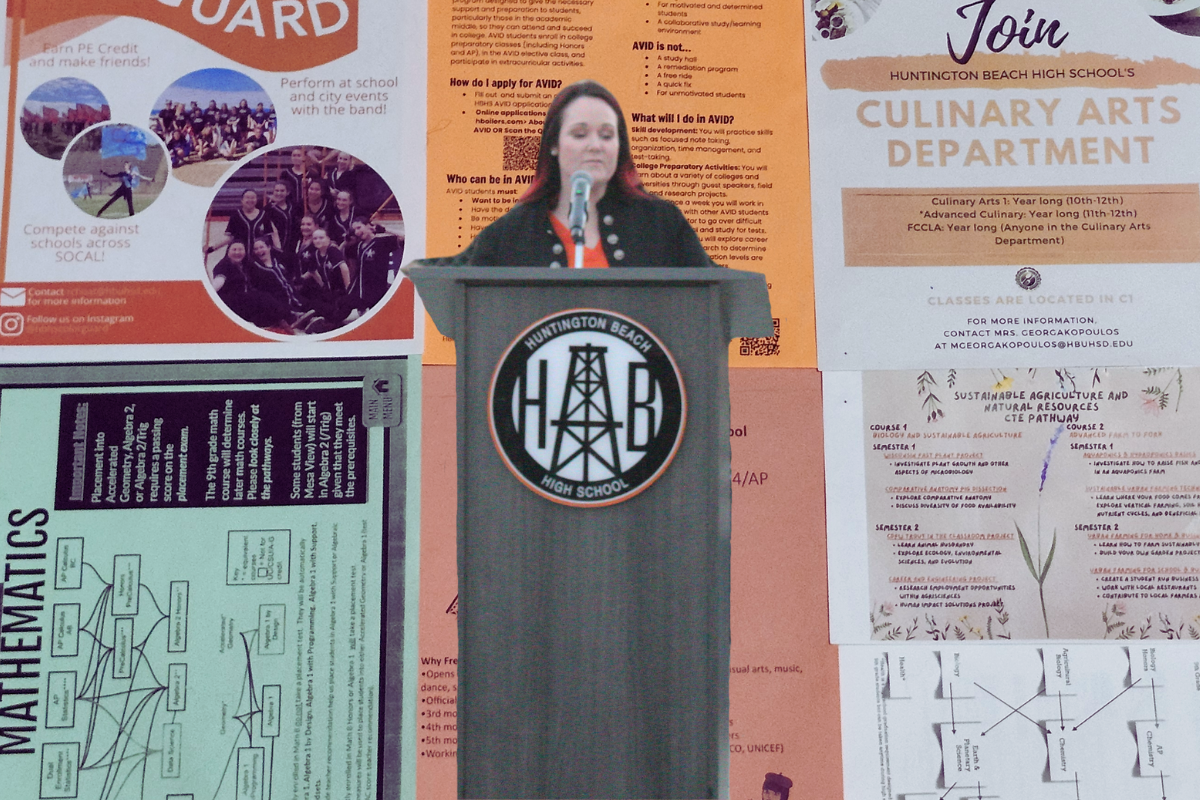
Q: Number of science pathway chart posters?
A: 1